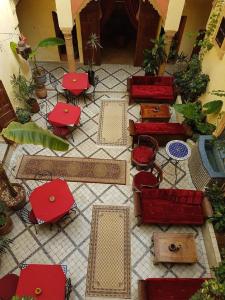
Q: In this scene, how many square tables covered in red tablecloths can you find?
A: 4